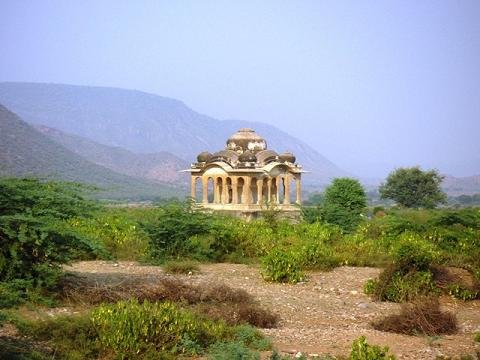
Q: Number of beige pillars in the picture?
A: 11